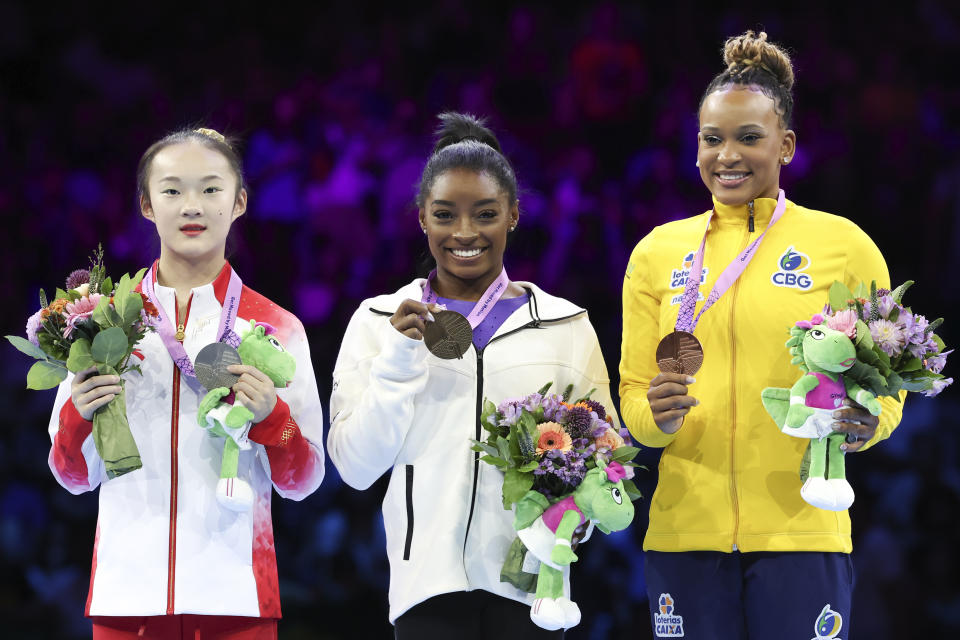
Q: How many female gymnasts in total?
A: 3